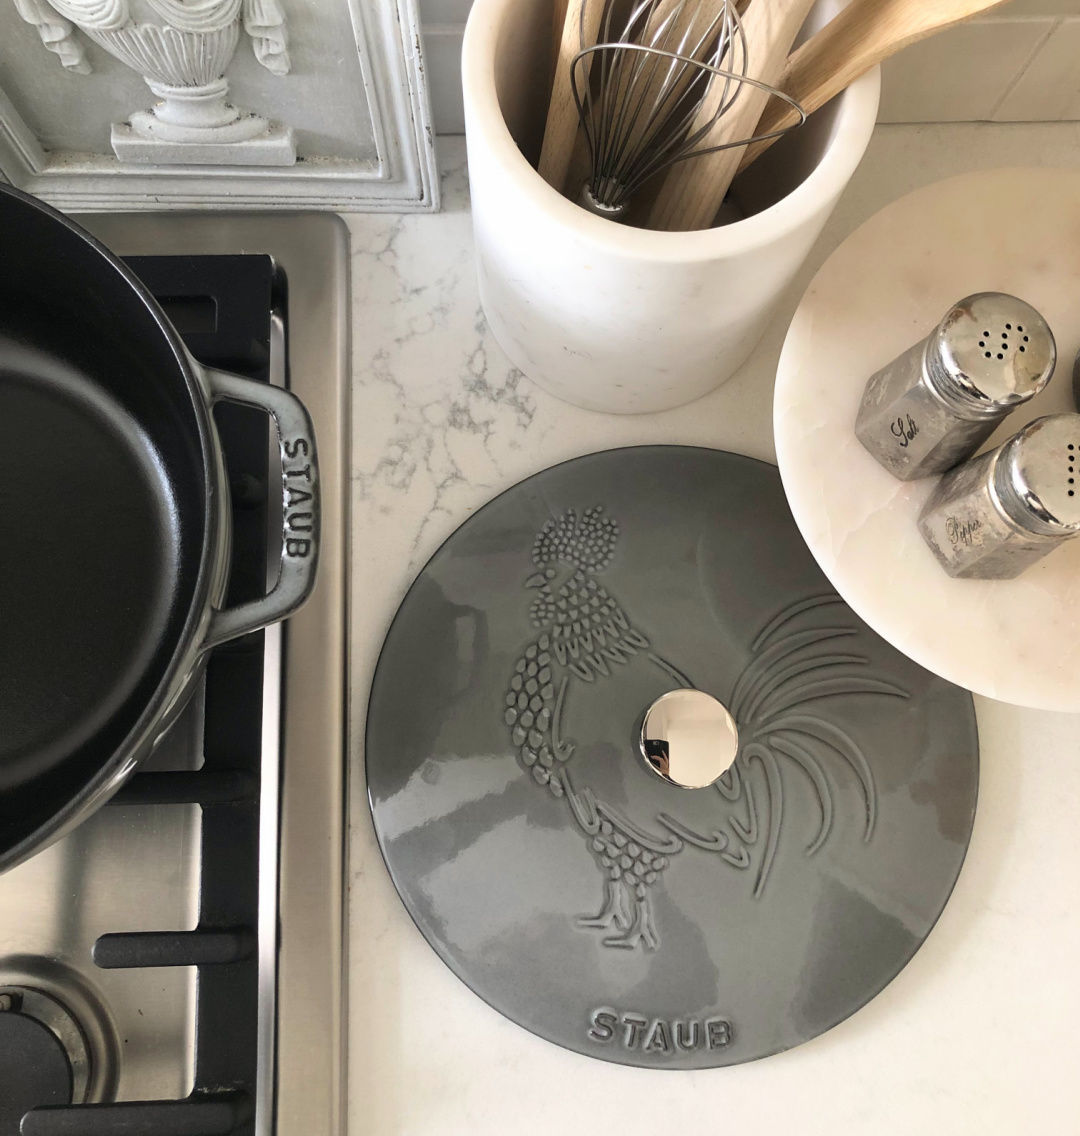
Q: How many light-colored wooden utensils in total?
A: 4